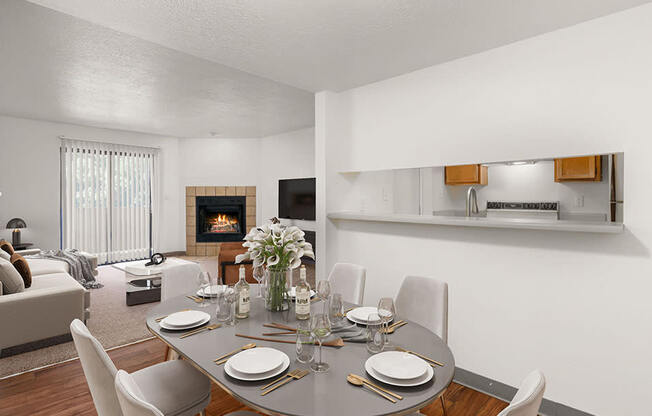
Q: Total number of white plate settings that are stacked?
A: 6